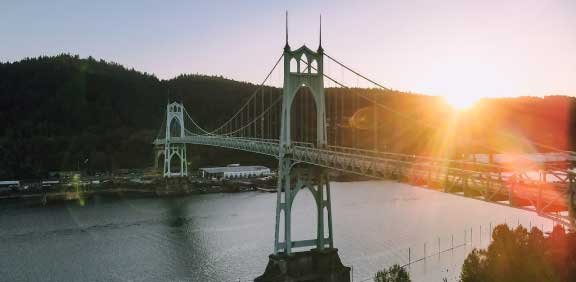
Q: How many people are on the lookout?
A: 0